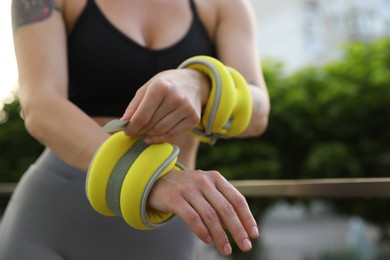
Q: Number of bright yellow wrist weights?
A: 2